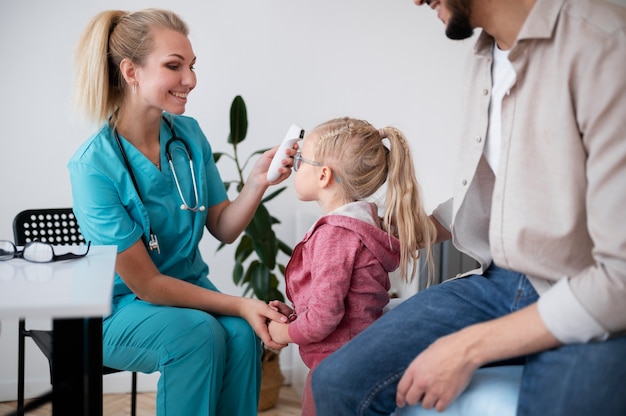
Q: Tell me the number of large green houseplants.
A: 1